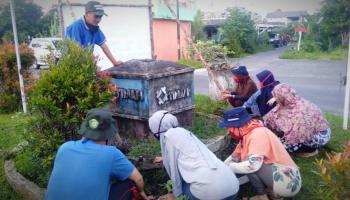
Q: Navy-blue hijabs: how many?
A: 1